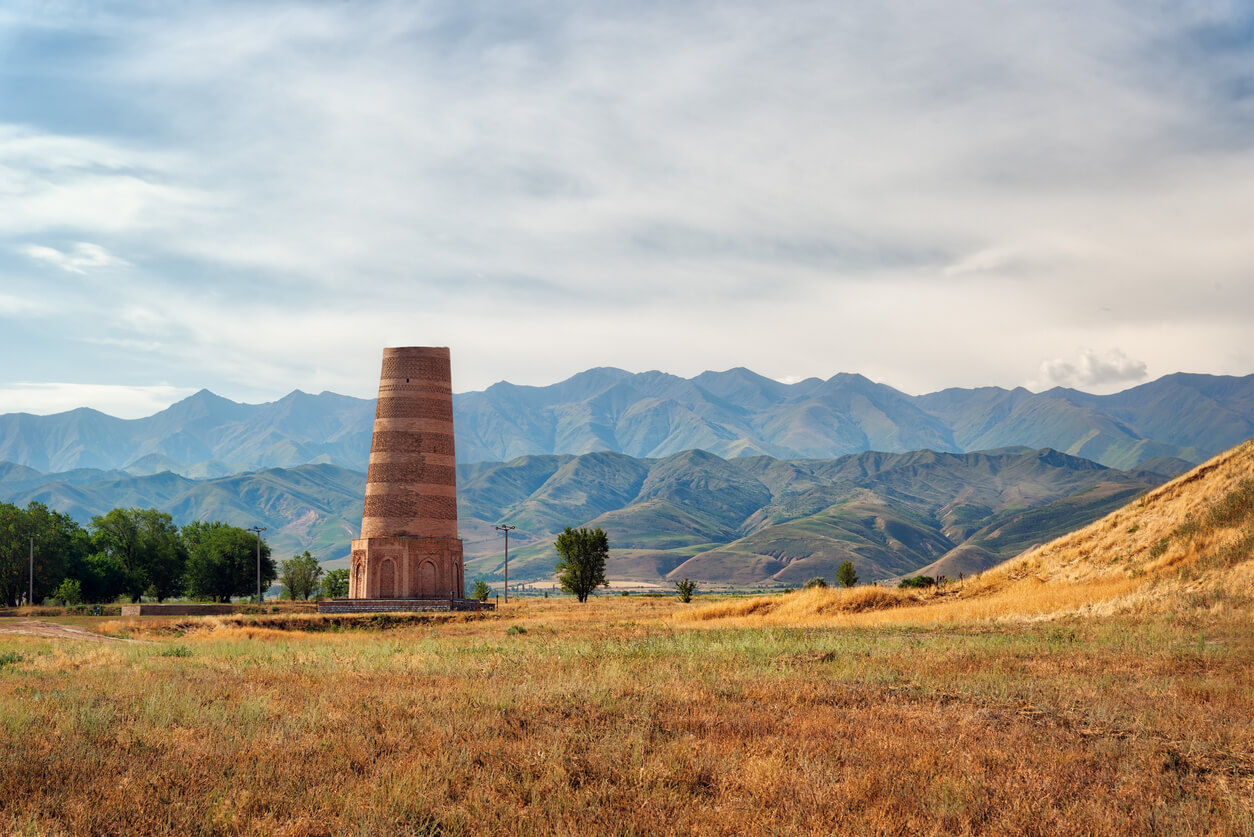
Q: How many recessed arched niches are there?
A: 4